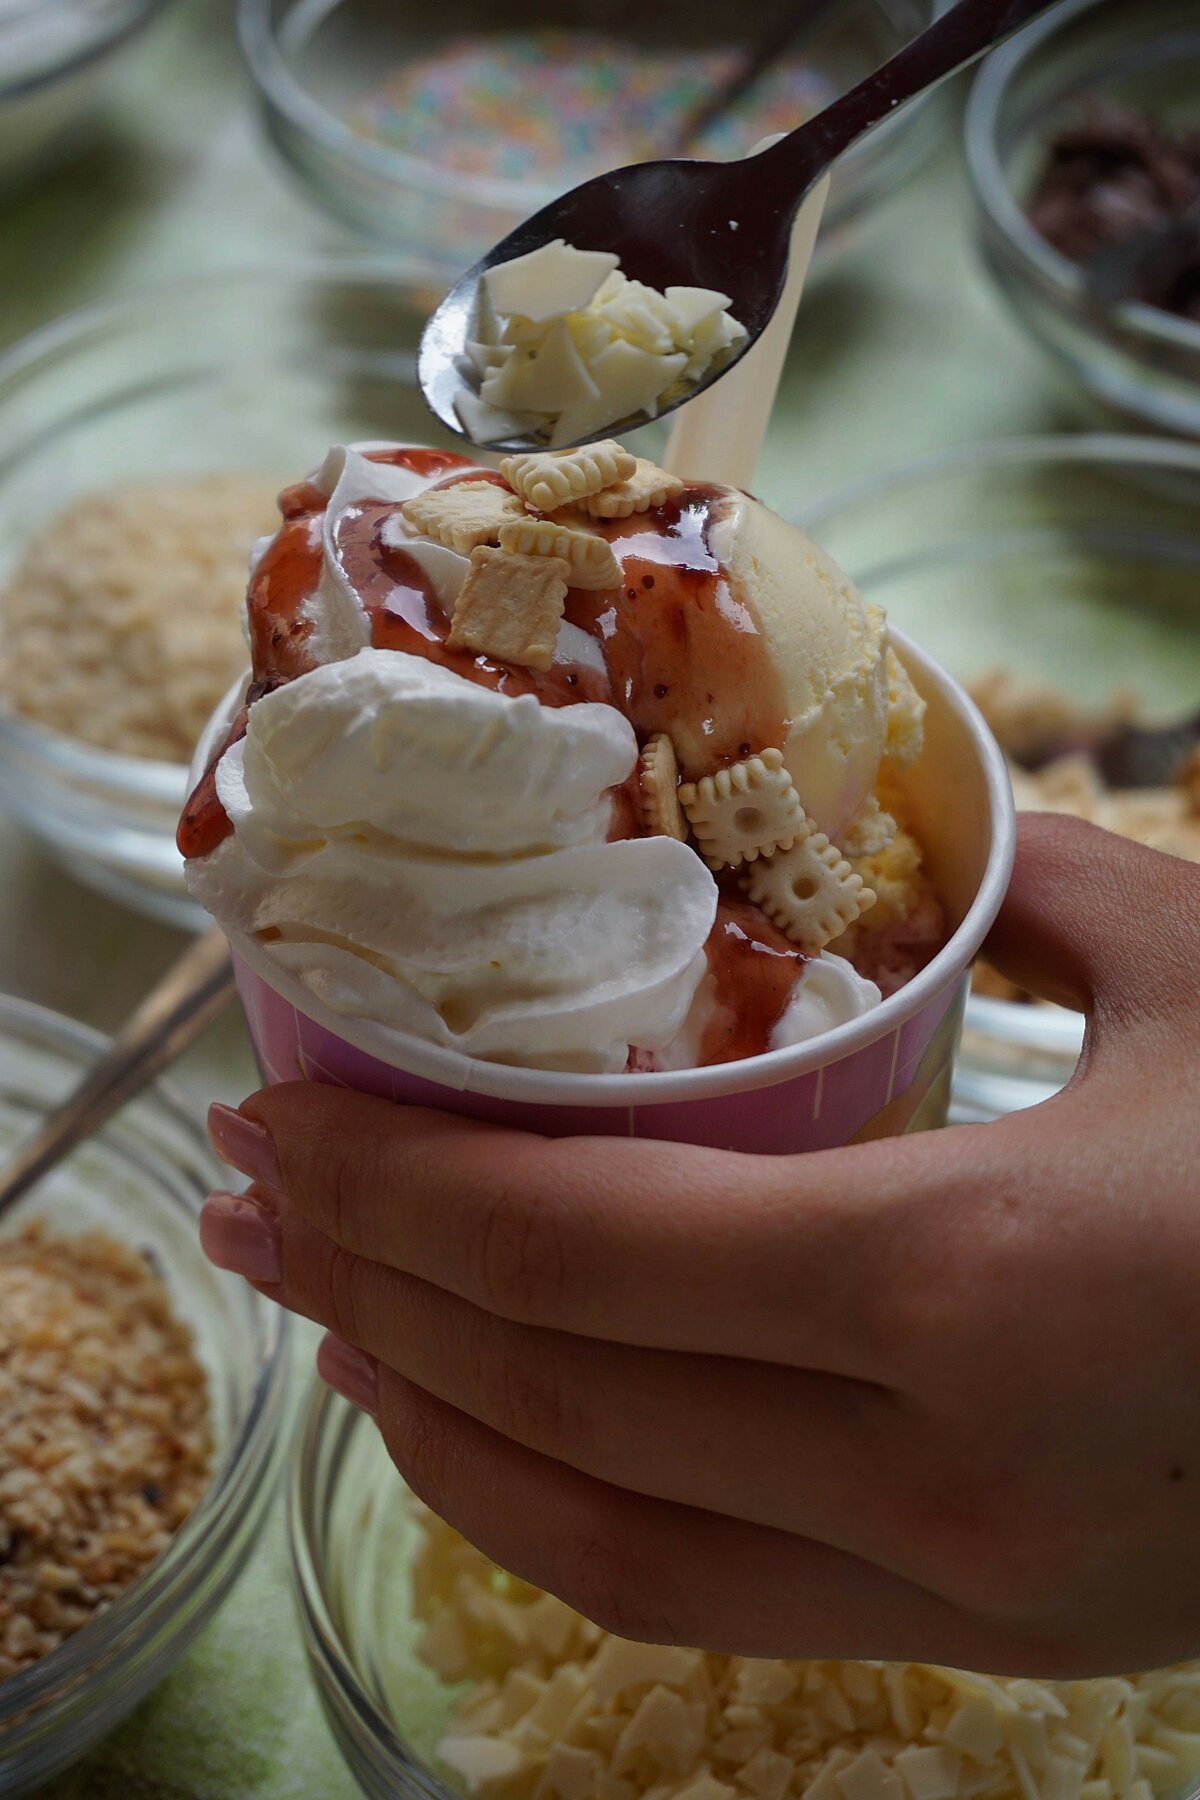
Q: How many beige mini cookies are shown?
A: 8